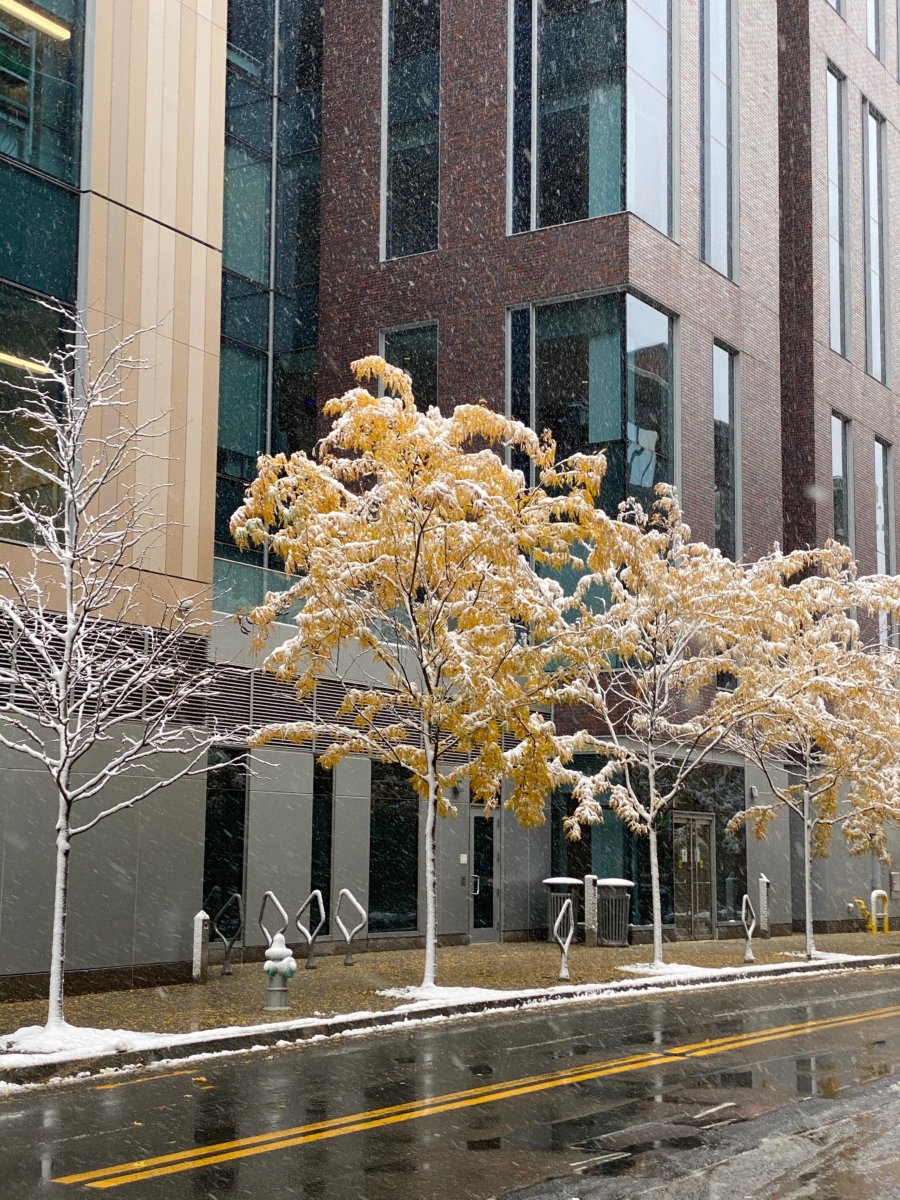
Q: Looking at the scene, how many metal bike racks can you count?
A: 6